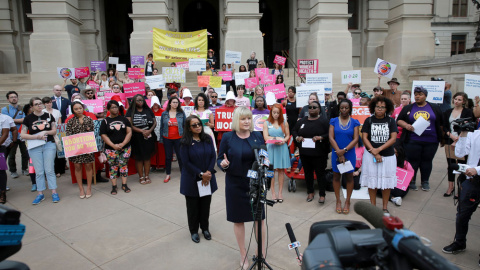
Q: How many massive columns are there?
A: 5